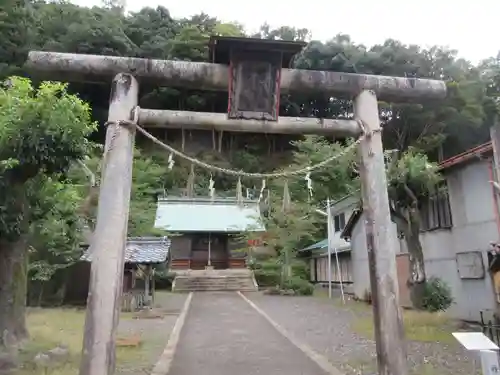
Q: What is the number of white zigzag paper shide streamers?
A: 4